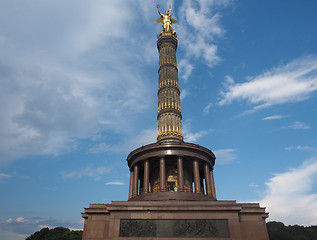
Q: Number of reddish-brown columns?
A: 8